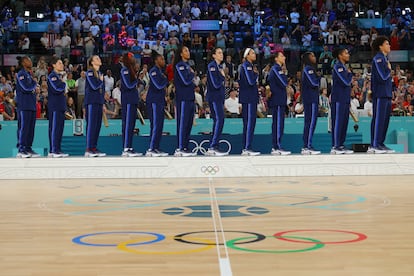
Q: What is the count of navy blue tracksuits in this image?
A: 12